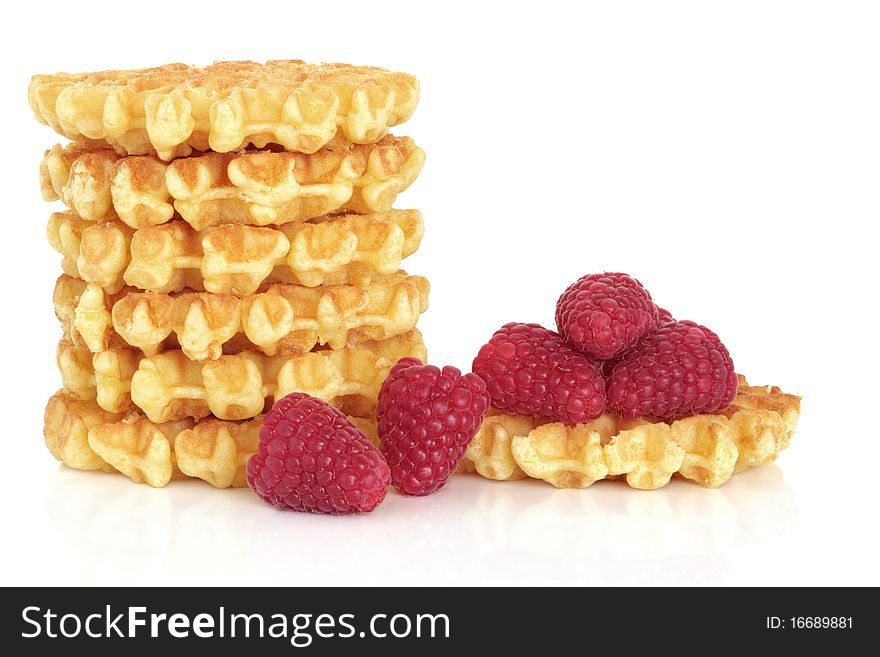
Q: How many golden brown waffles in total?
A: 7